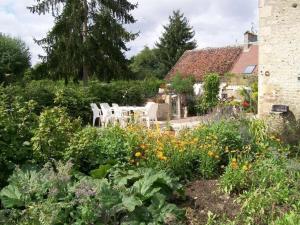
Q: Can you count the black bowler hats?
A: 0